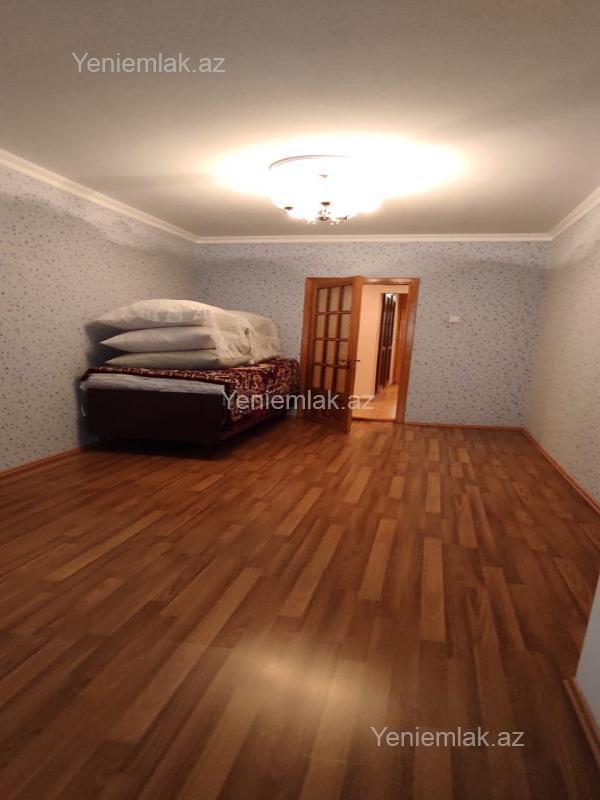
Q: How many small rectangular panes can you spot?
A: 12